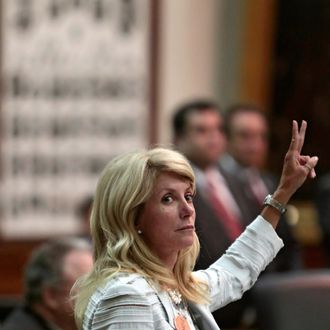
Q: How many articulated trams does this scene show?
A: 0